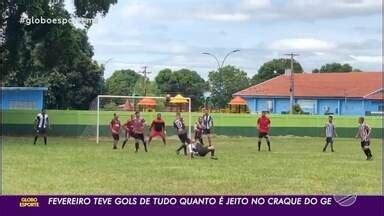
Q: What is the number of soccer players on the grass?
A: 12